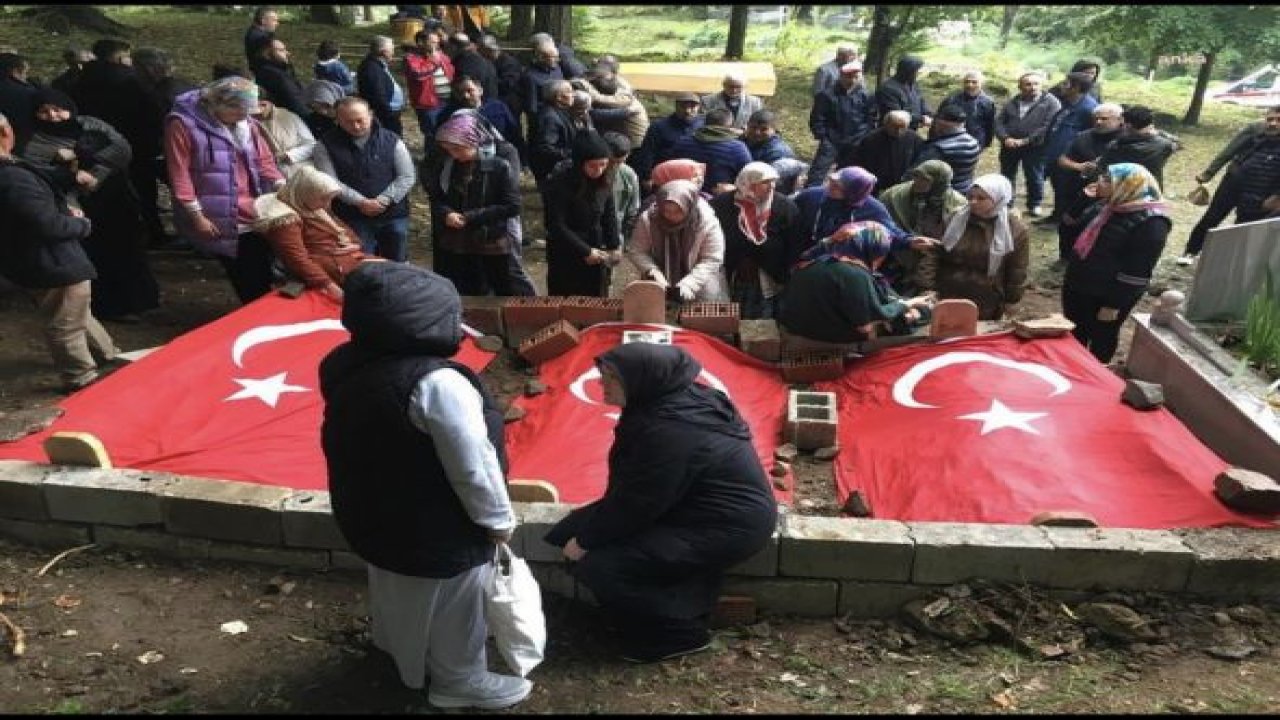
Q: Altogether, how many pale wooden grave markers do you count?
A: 5